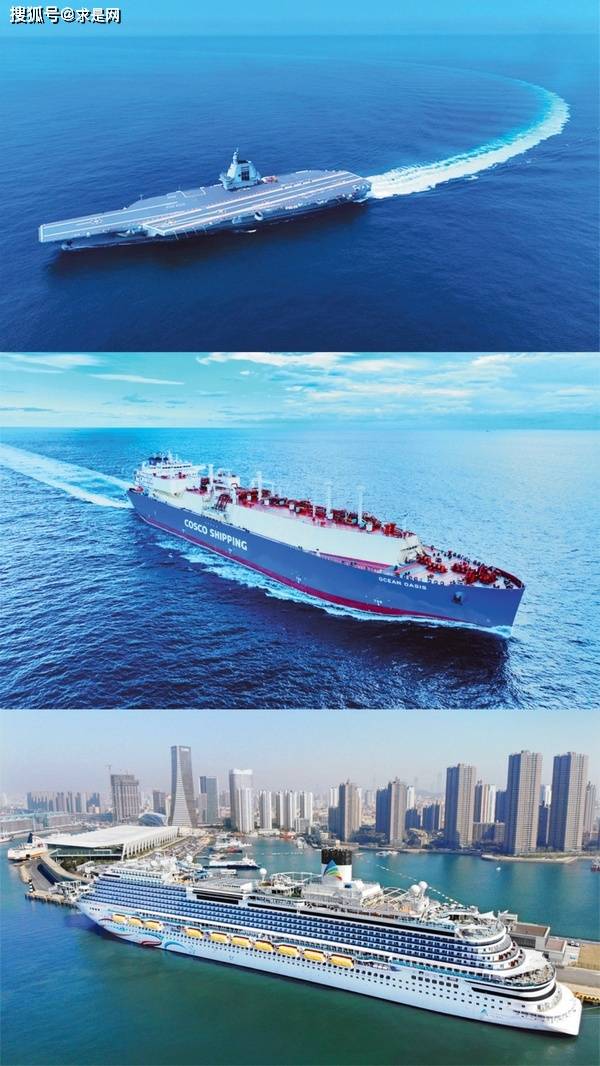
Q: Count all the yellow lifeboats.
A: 10